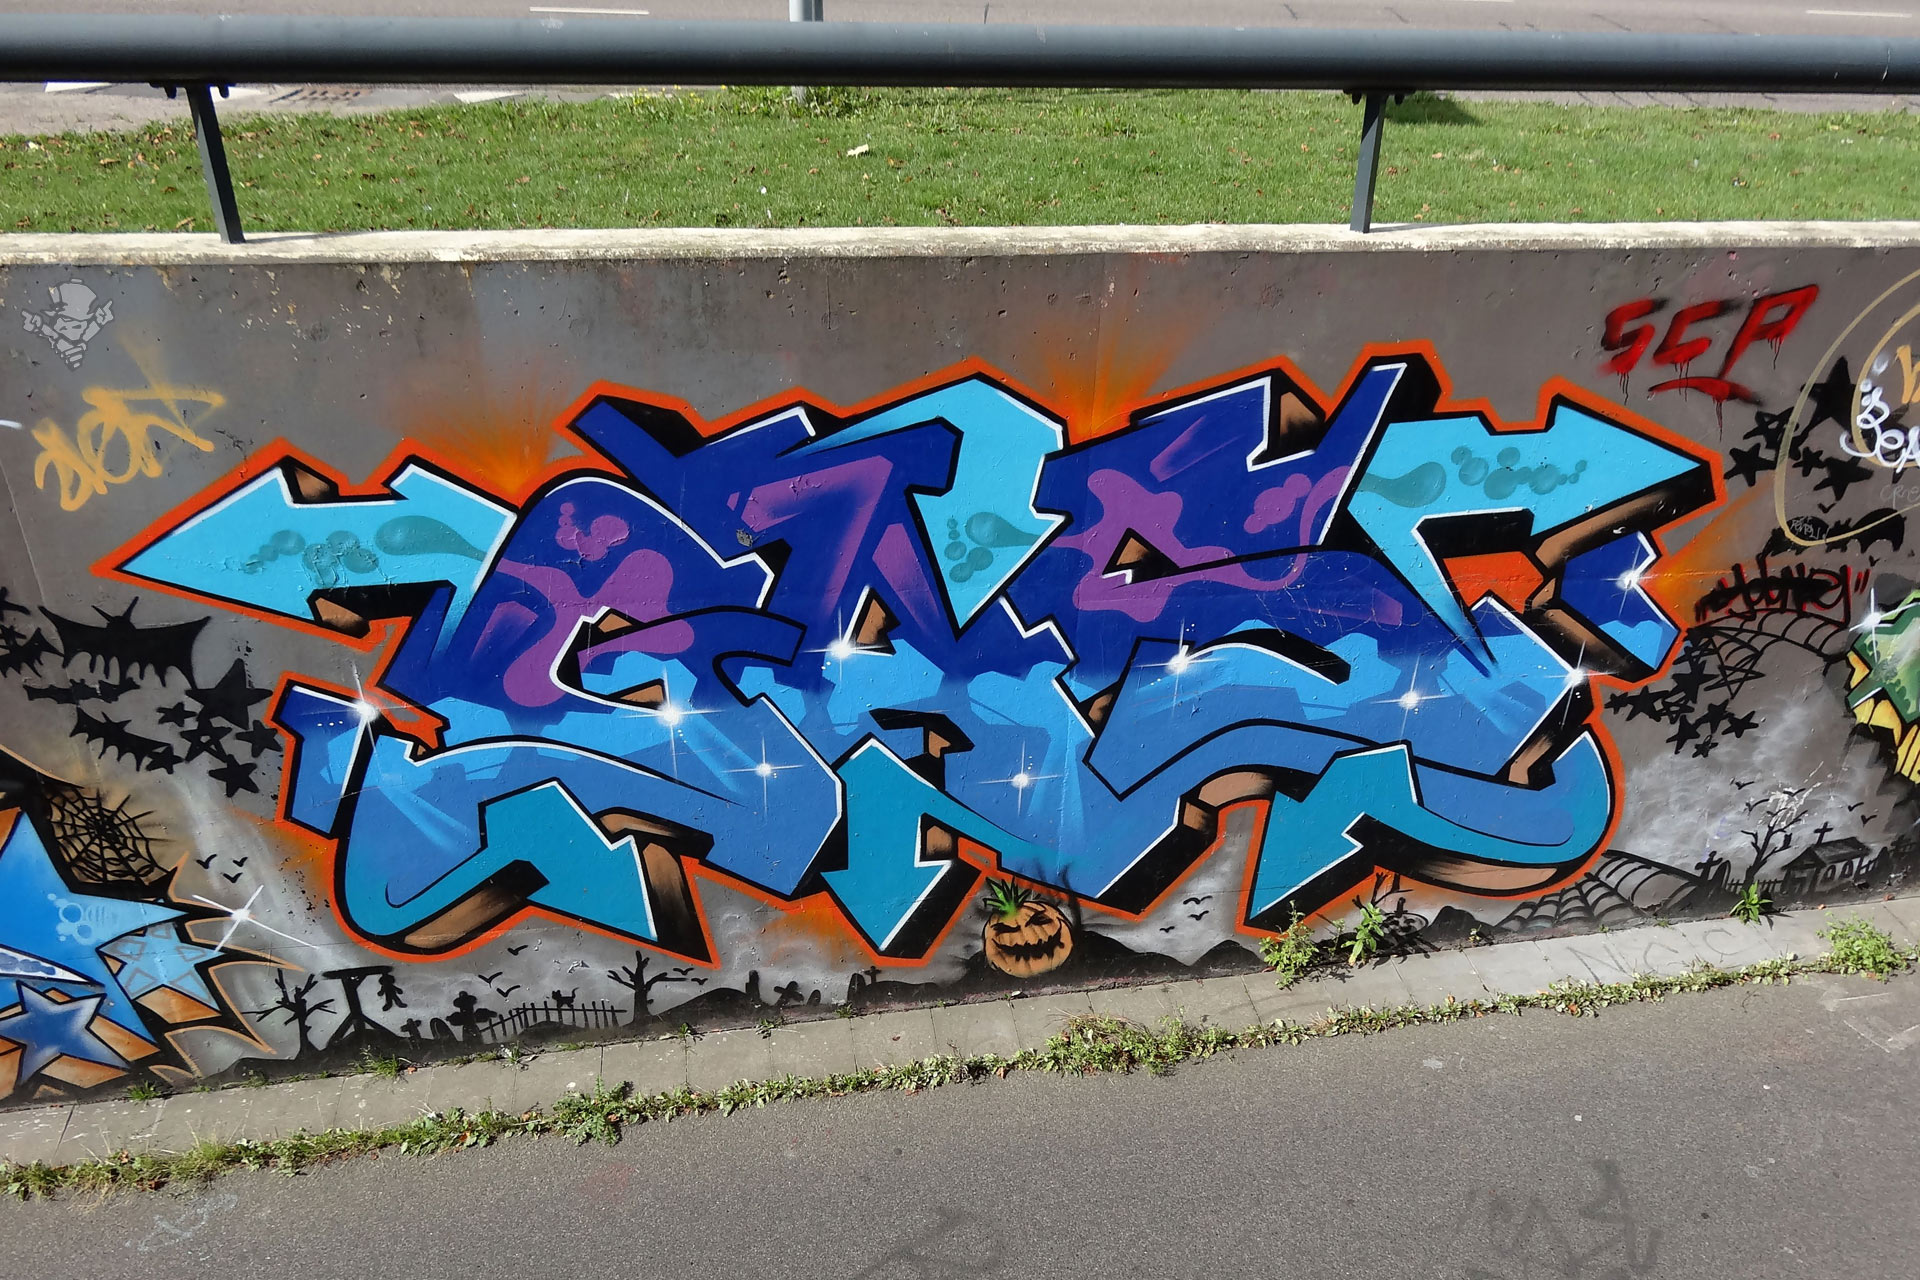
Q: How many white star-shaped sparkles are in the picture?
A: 11